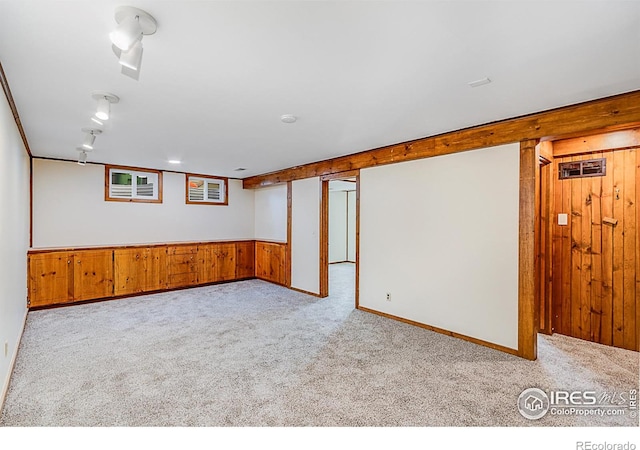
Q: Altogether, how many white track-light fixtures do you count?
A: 4